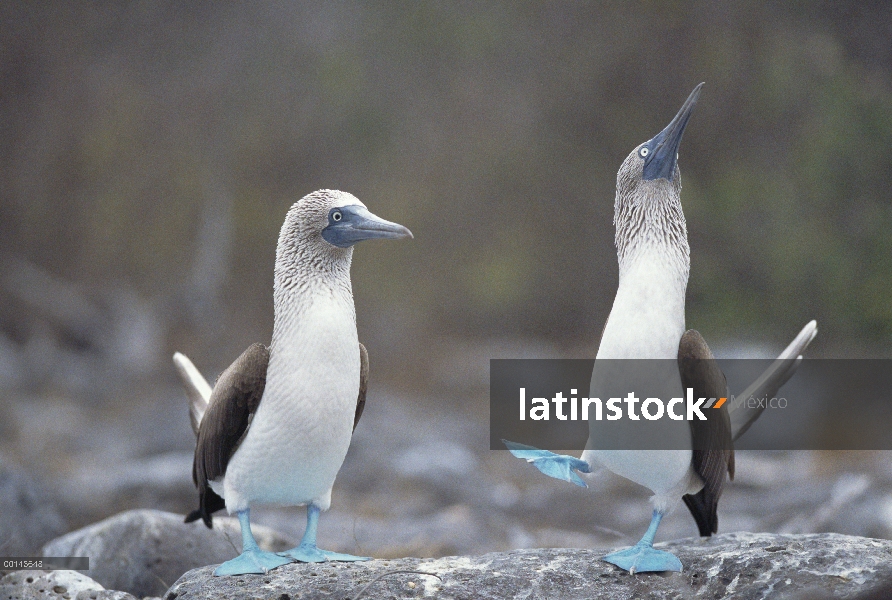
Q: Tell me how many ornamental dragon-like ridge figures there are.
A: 0